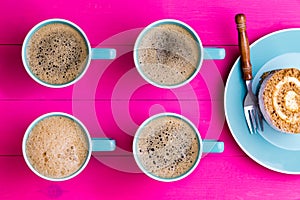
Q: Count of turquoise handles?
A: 4